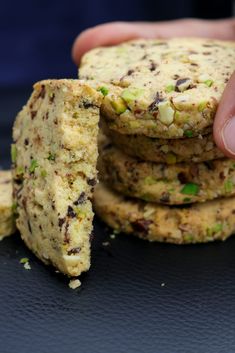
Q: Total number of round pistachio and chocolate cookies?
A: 4